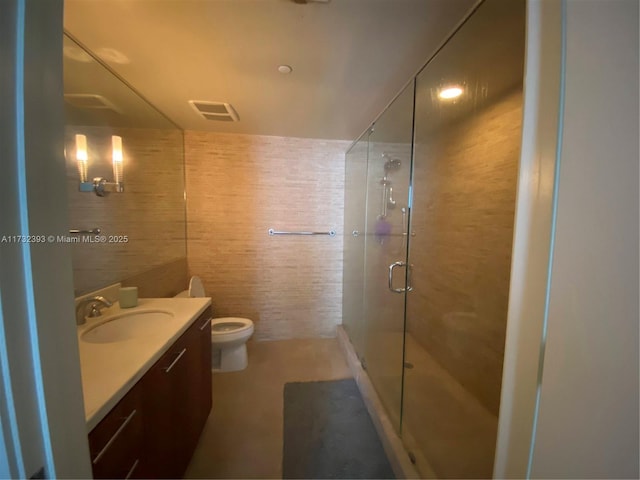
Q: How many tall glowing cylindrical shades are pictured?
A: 2